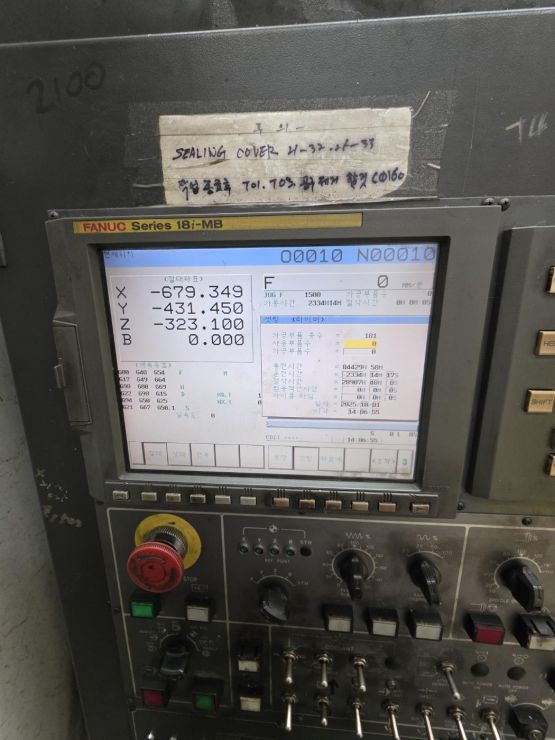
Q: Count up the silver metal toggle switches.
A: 11